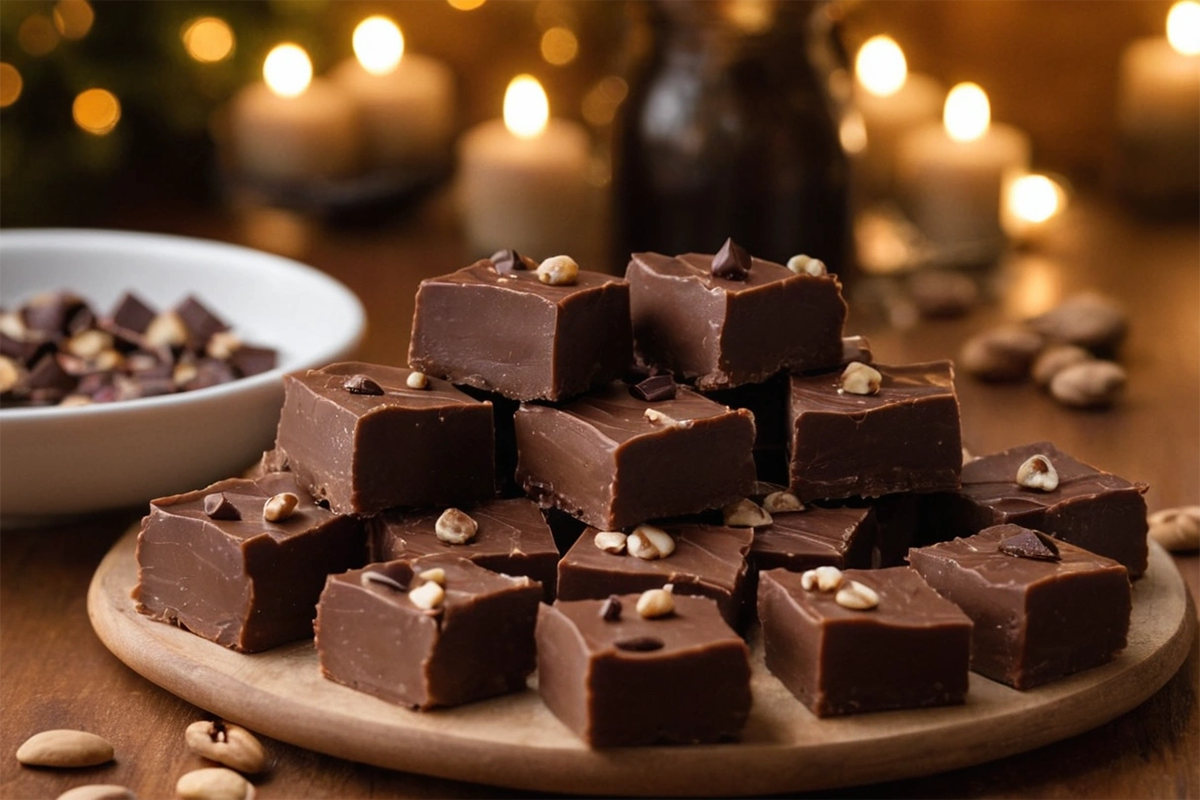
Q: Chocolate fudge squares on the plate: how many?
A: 14